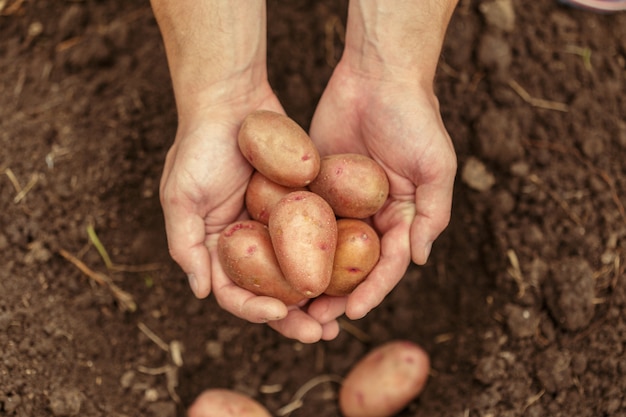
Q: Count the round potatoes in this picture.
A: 8